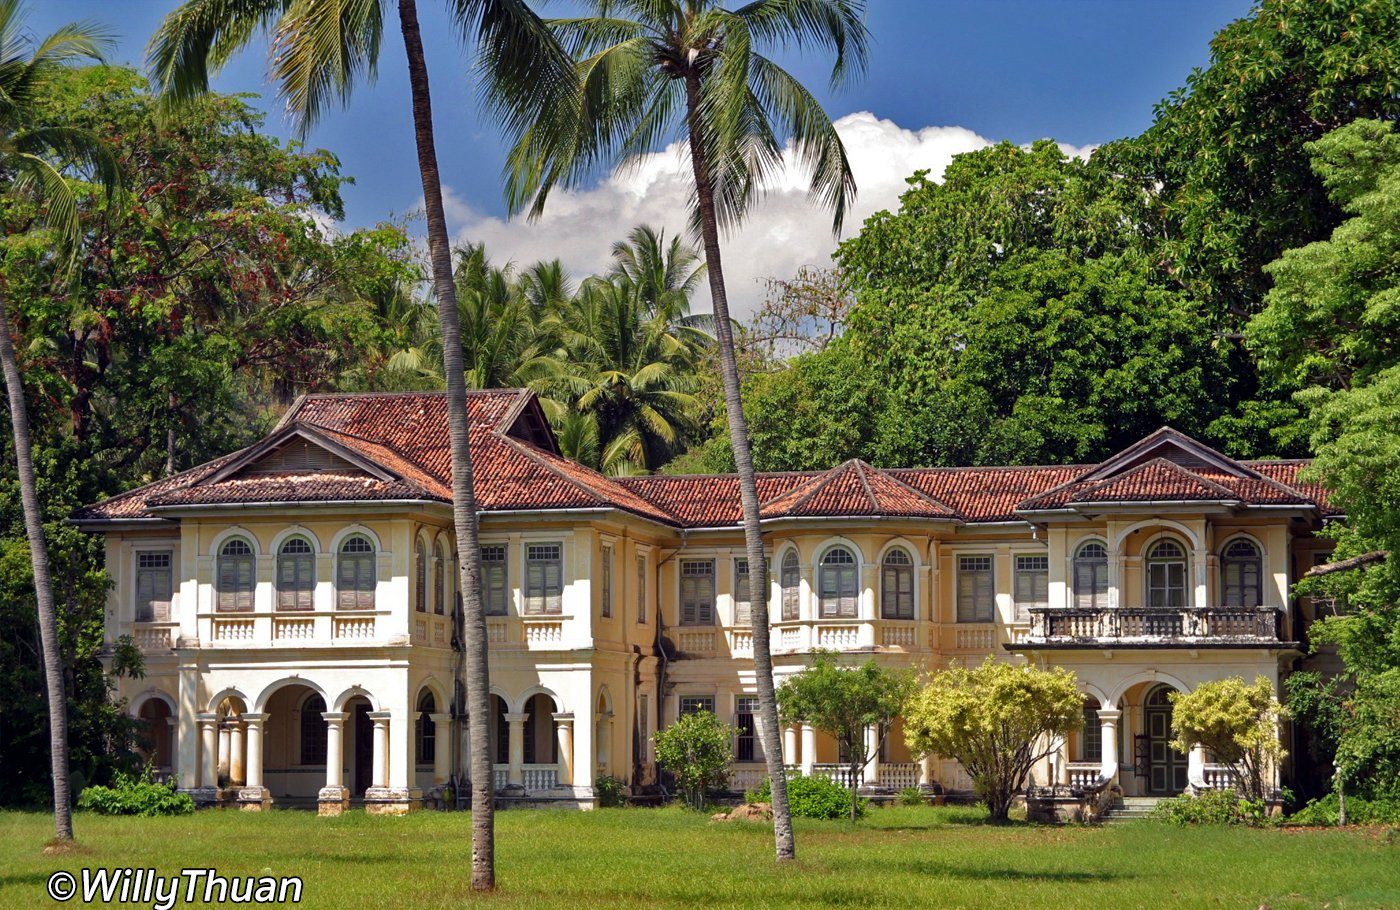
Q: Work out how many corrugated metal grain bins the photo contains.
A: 0